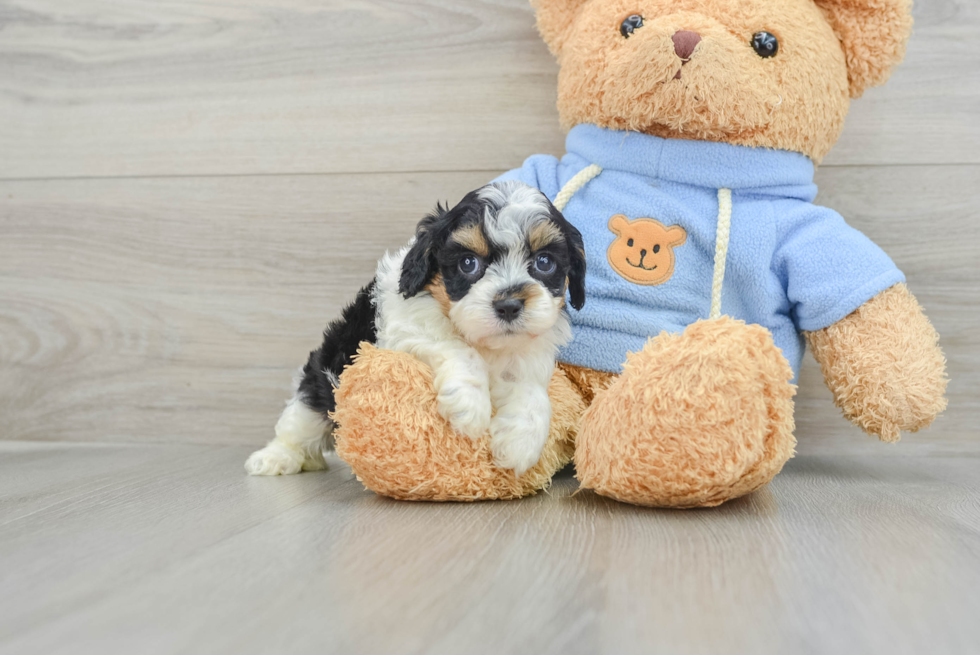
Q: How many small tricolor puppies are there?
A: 1